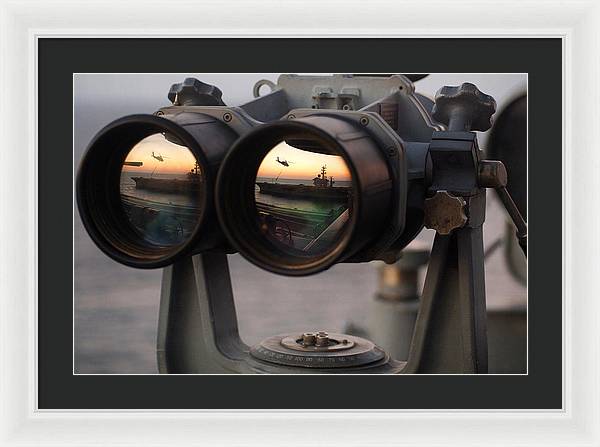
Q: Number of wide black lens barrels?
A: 2